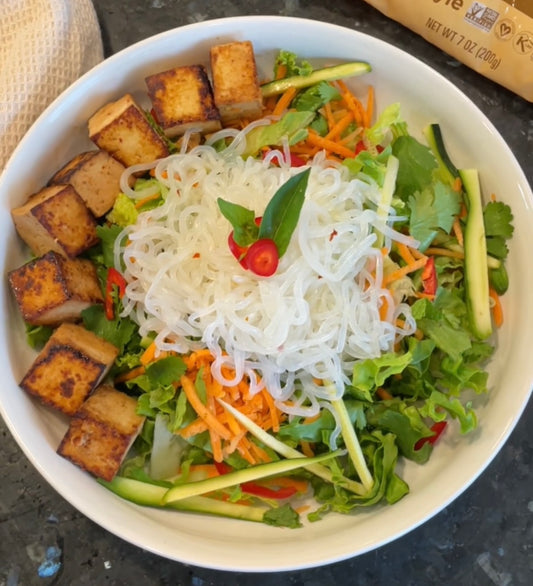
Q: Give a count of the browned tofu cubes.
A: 8